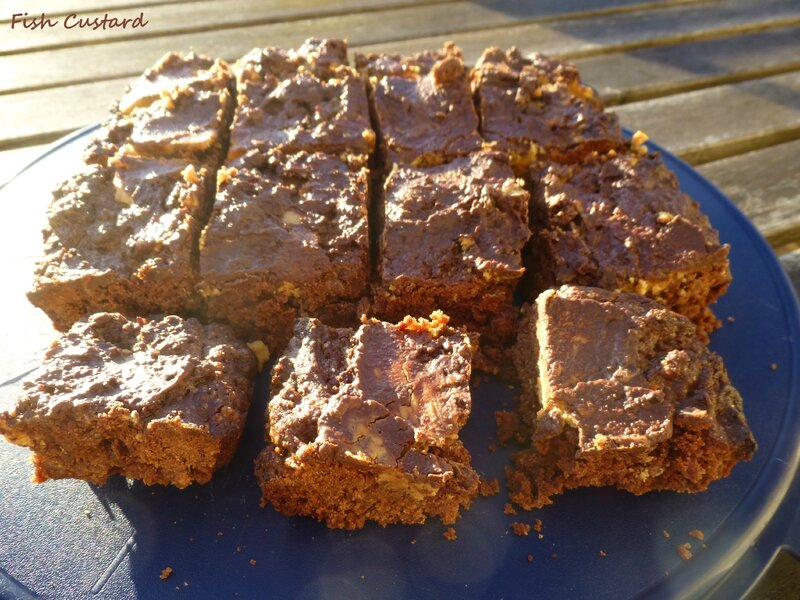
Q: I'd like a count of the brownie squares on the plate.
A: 11